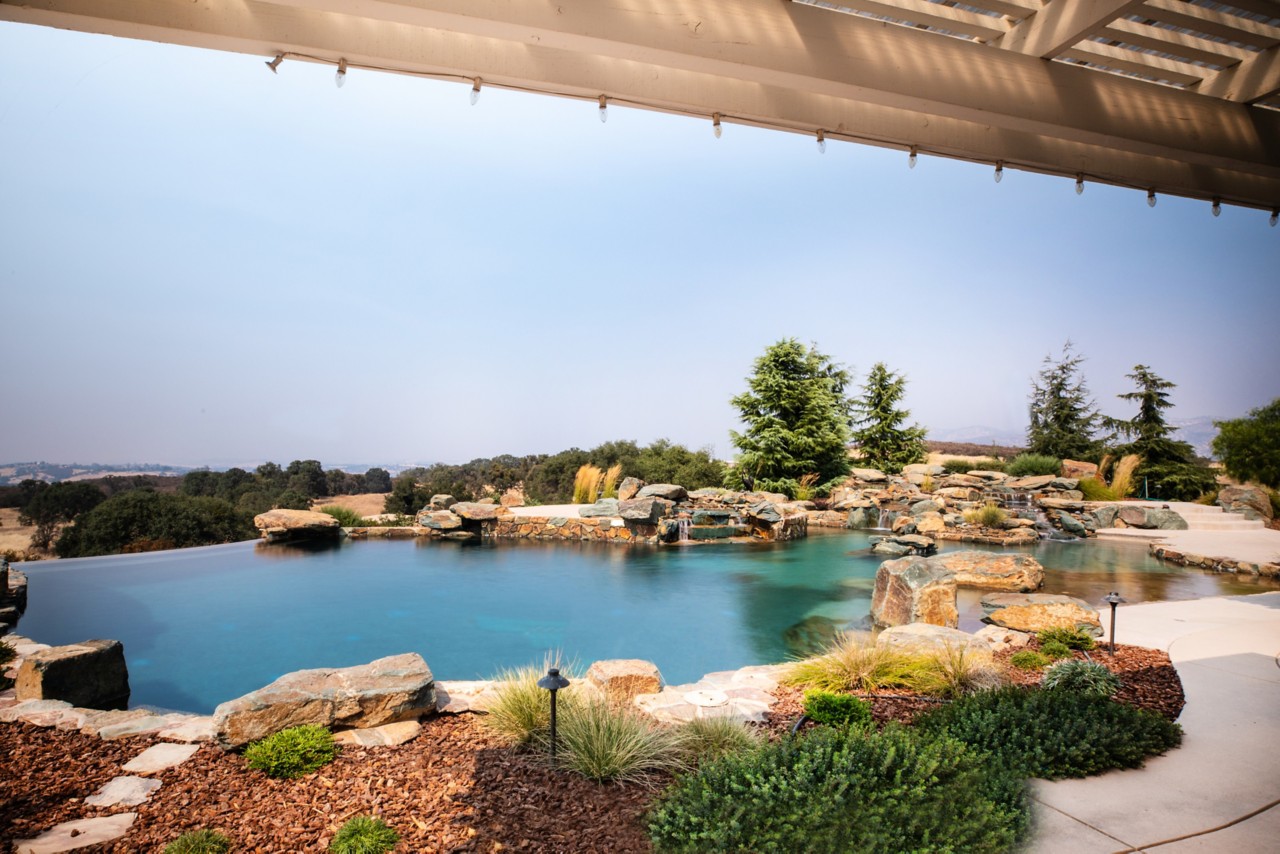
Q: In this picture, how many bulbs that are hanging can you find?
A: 11